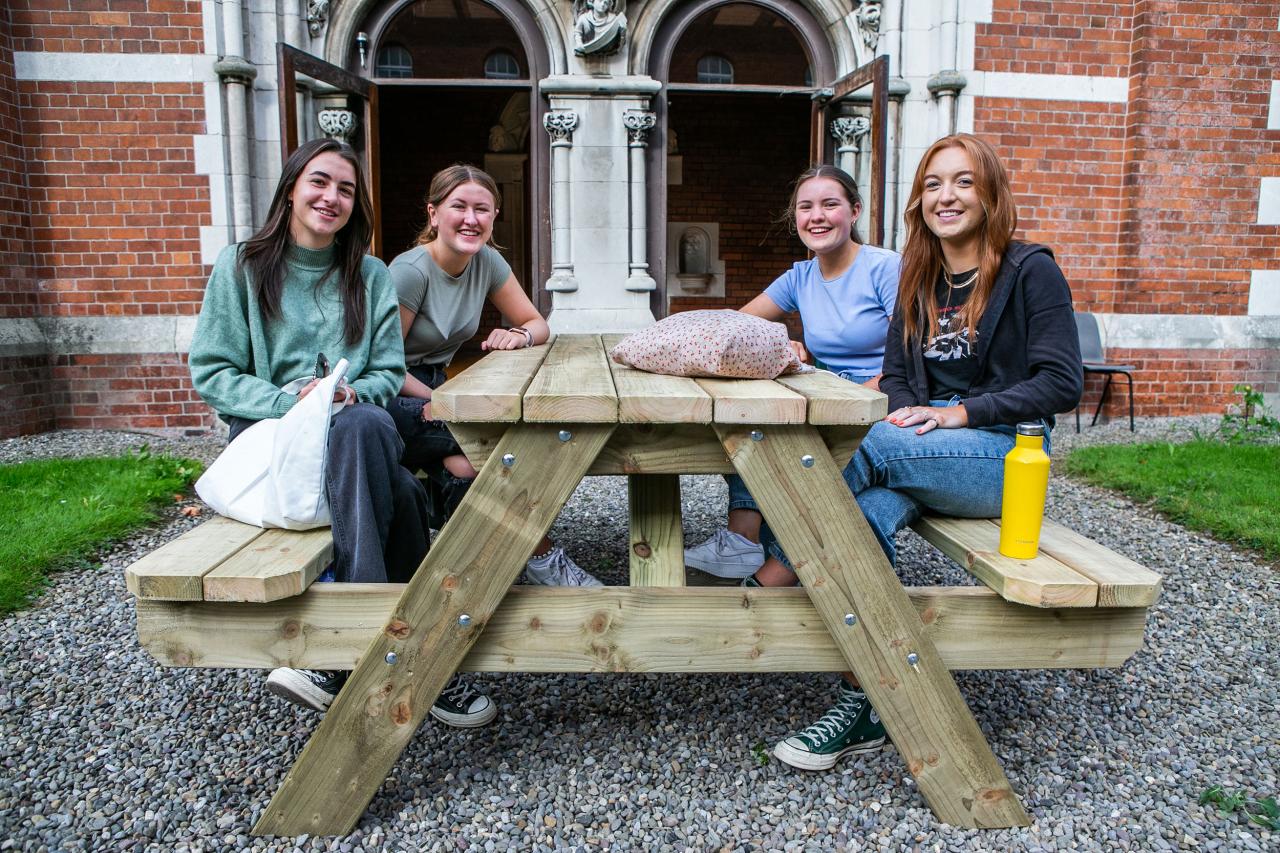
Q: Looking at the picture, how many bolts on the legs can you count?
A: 8